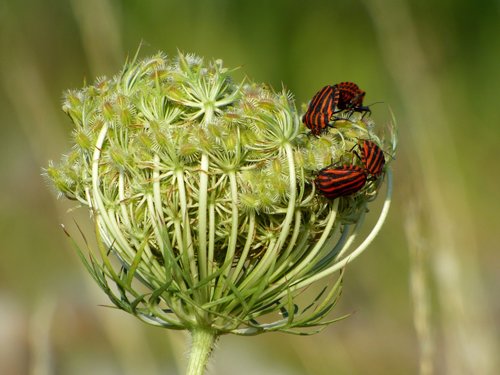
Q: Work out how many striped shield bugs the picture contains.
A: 4